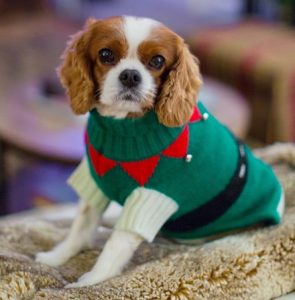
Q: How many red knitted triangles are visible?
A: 4